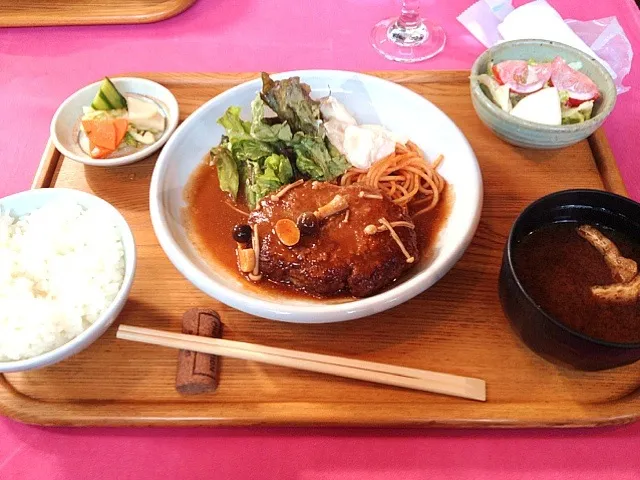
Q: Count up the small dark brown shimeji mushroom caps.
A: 2